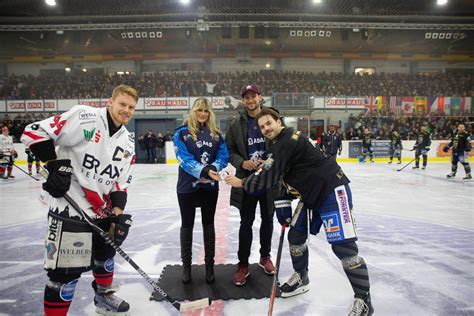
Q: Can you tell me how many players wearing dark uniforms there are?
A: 5